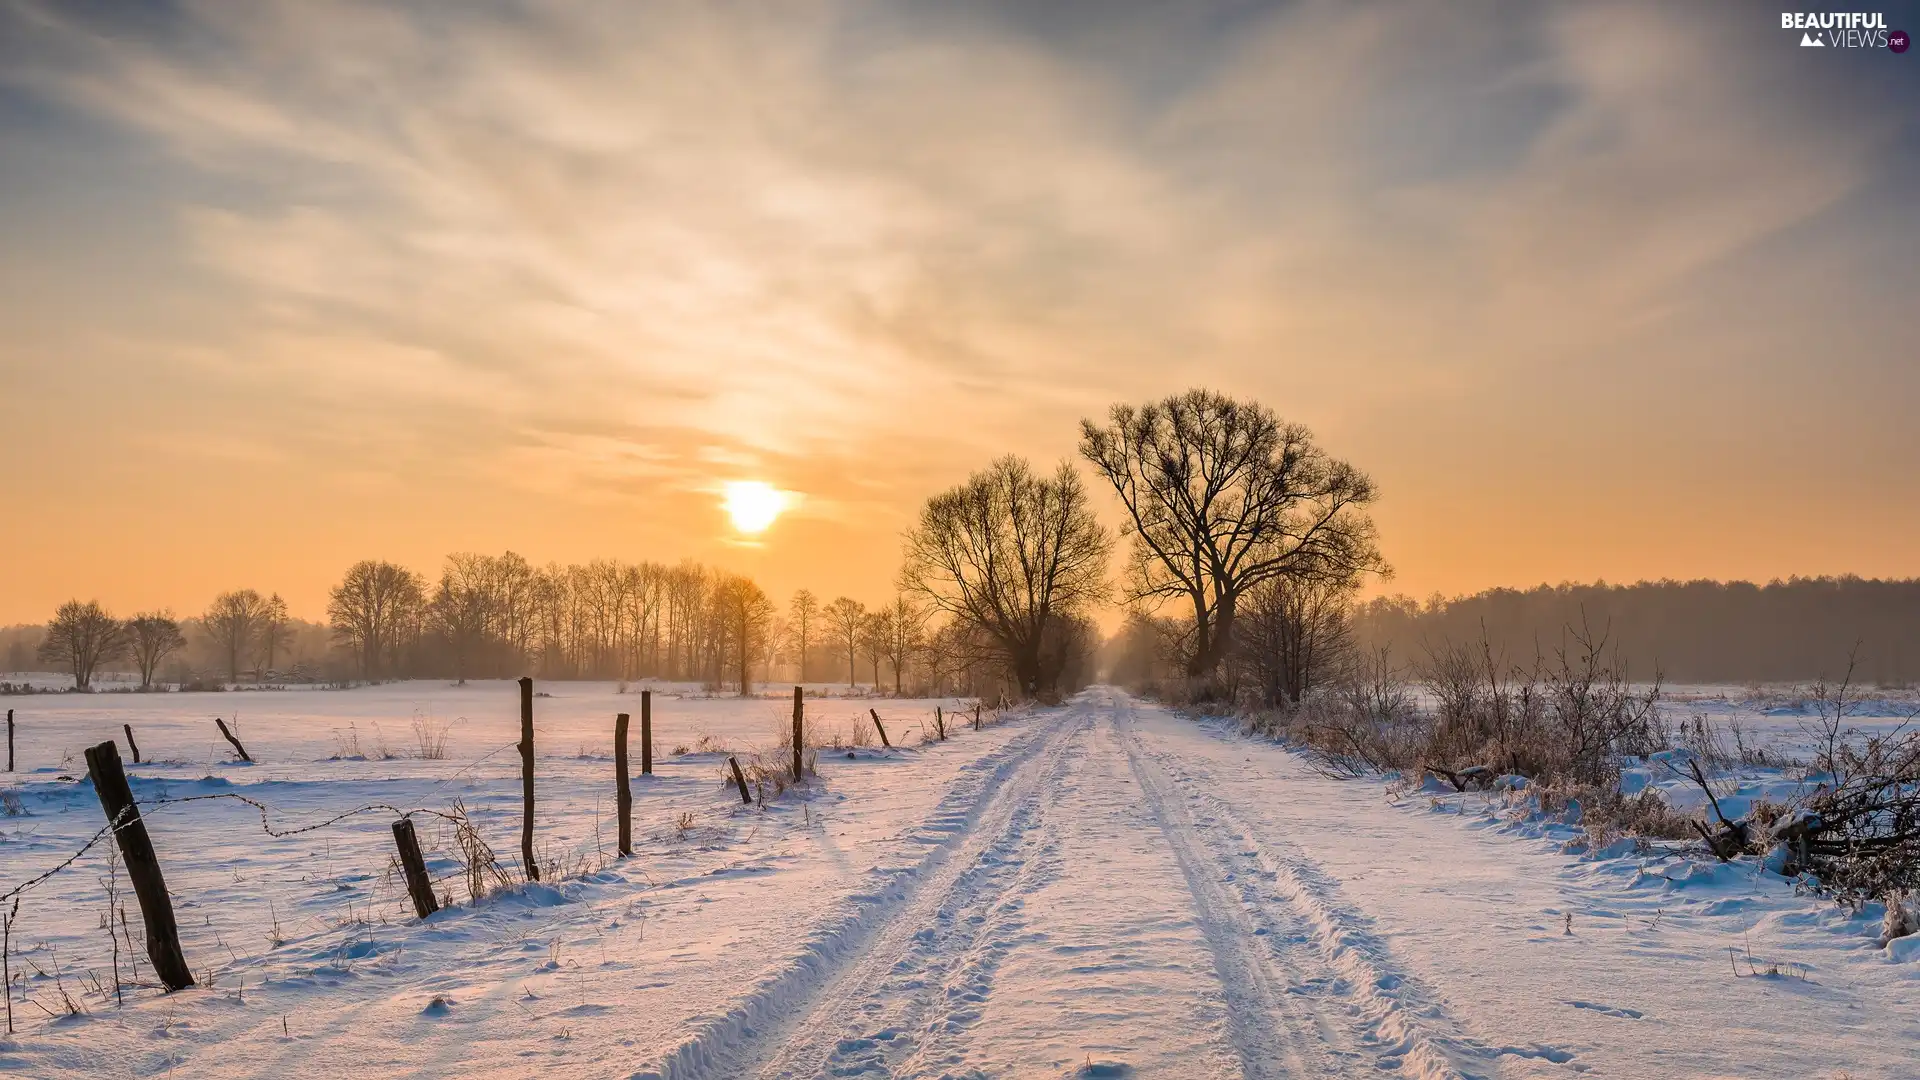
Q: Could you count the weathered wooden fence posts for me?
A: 13